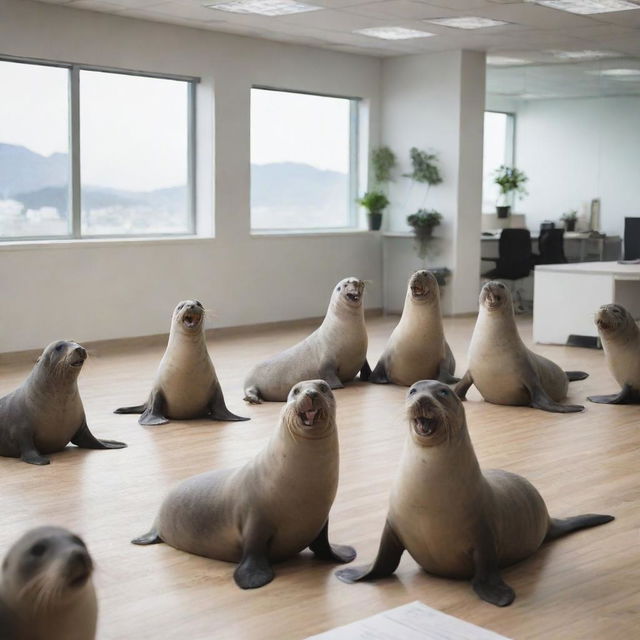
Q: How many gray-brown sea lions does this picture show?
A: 9